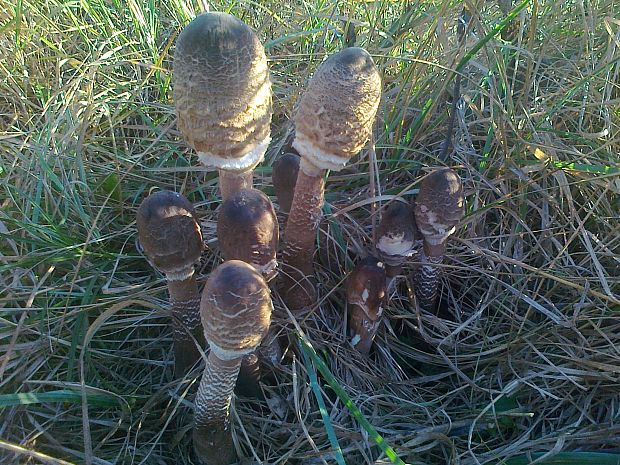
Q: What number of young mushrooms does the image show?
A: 9